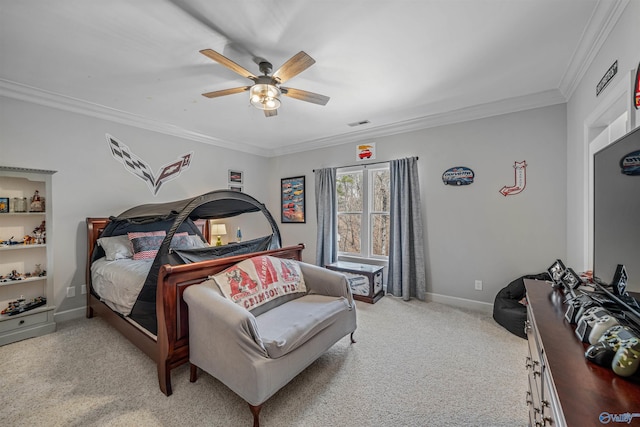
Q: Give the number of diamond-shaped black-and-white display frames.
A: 3